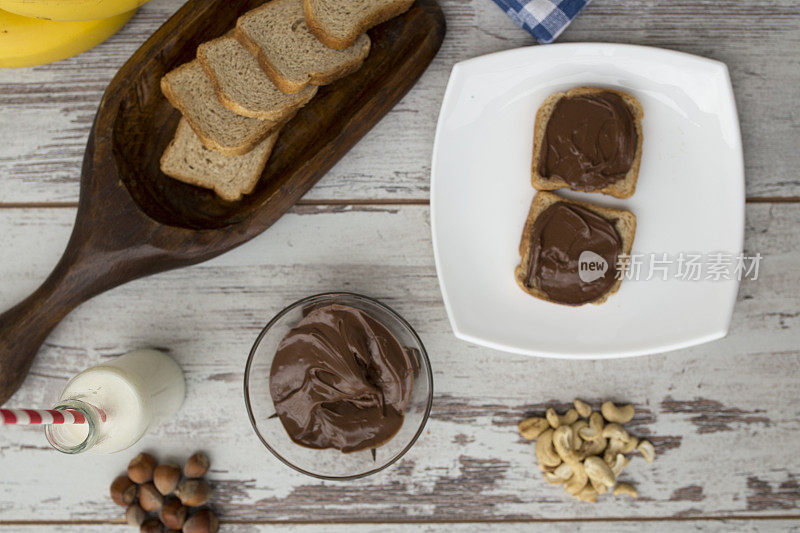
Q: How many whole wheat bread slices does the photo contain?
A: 7